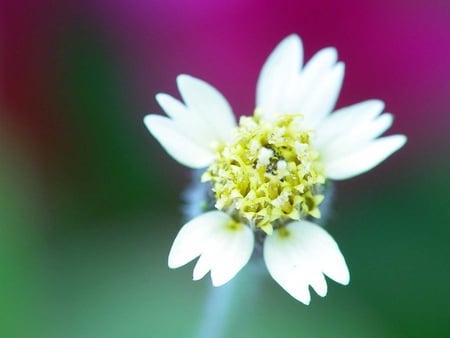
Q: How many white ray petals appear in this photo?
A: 5